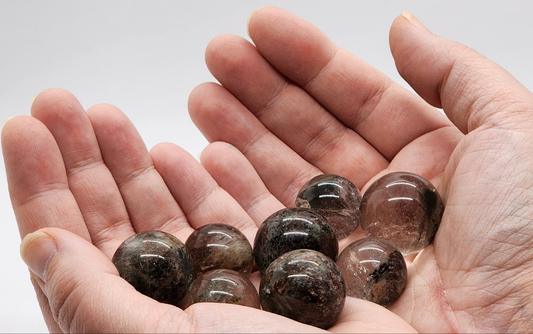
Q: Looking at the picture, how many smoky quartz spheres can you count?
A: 8